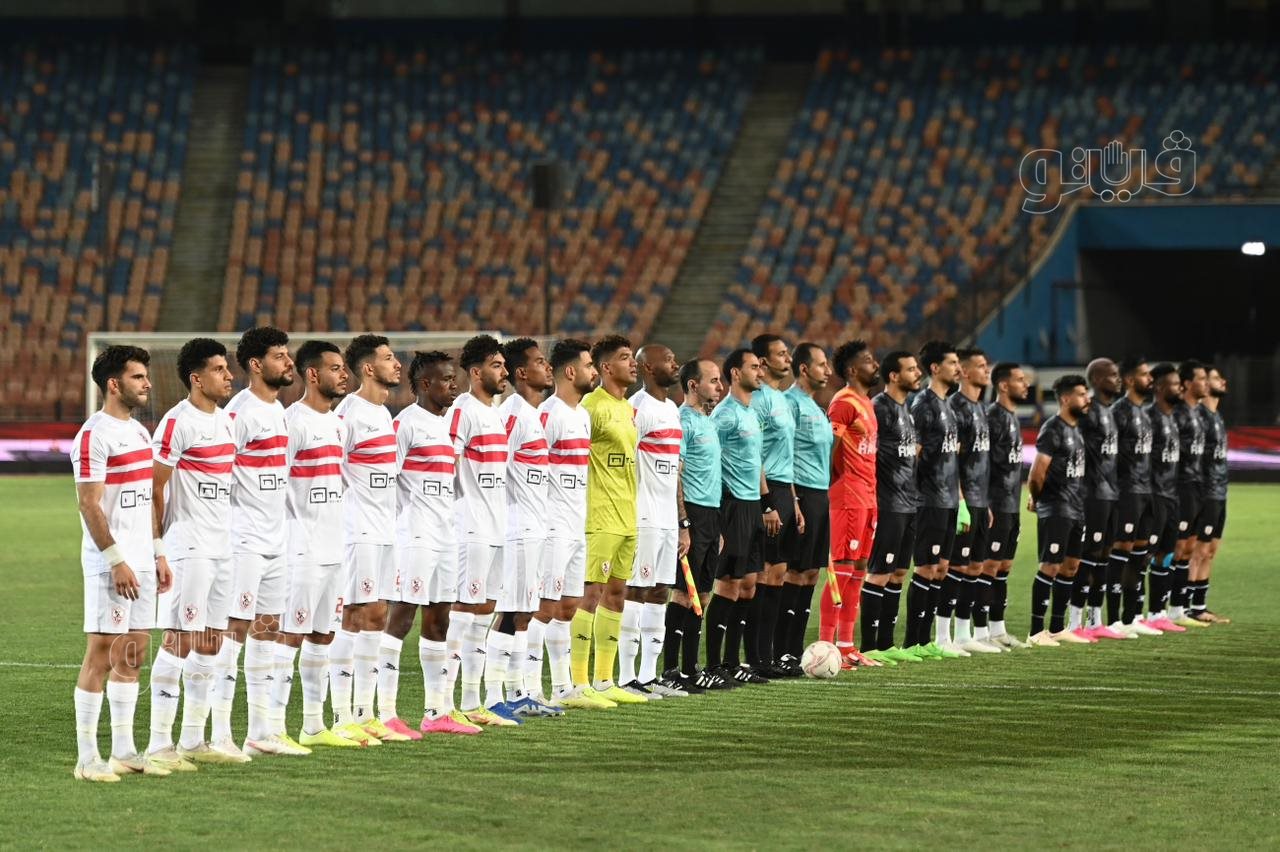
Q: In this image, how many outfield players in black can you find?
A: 10